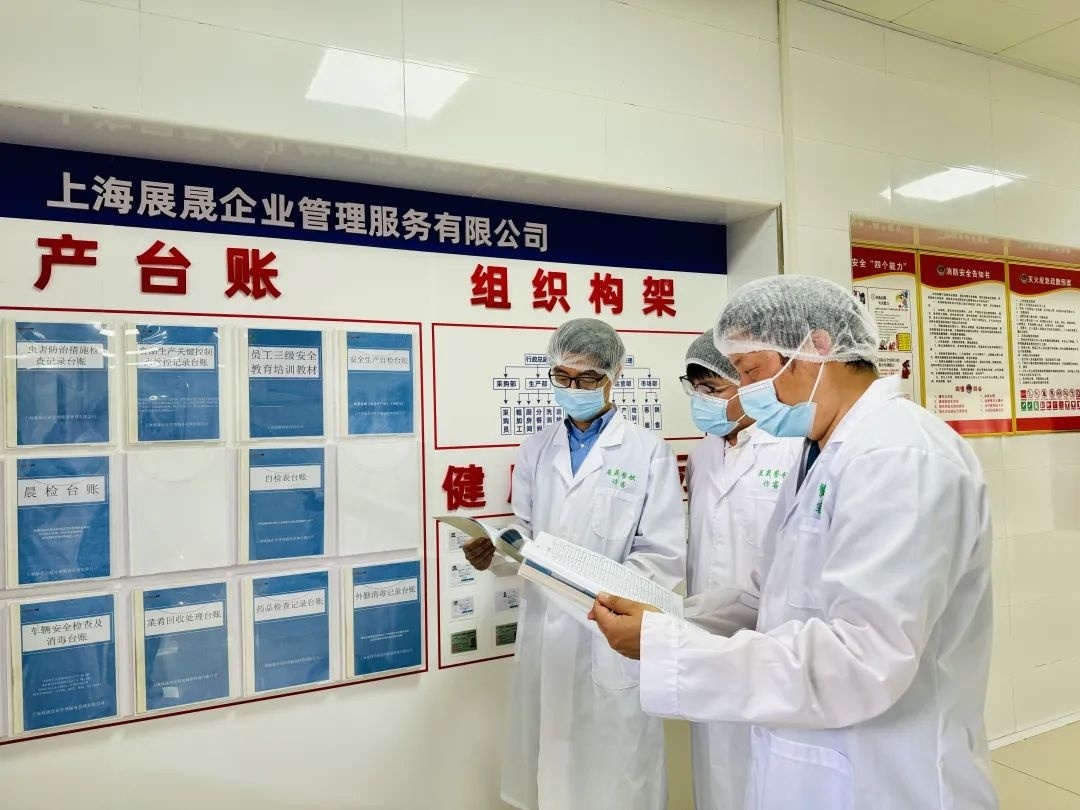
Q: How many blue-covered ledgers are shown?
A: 10